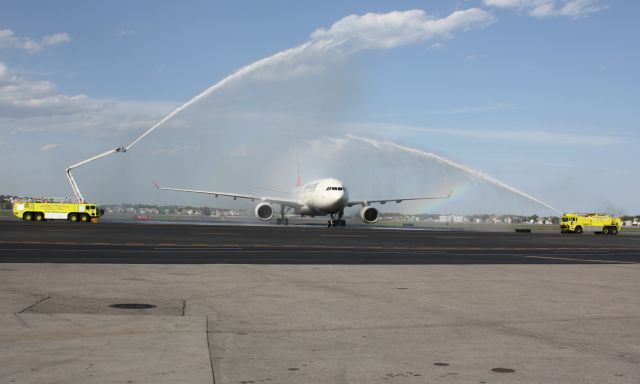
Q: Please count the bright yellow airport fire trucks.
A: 2